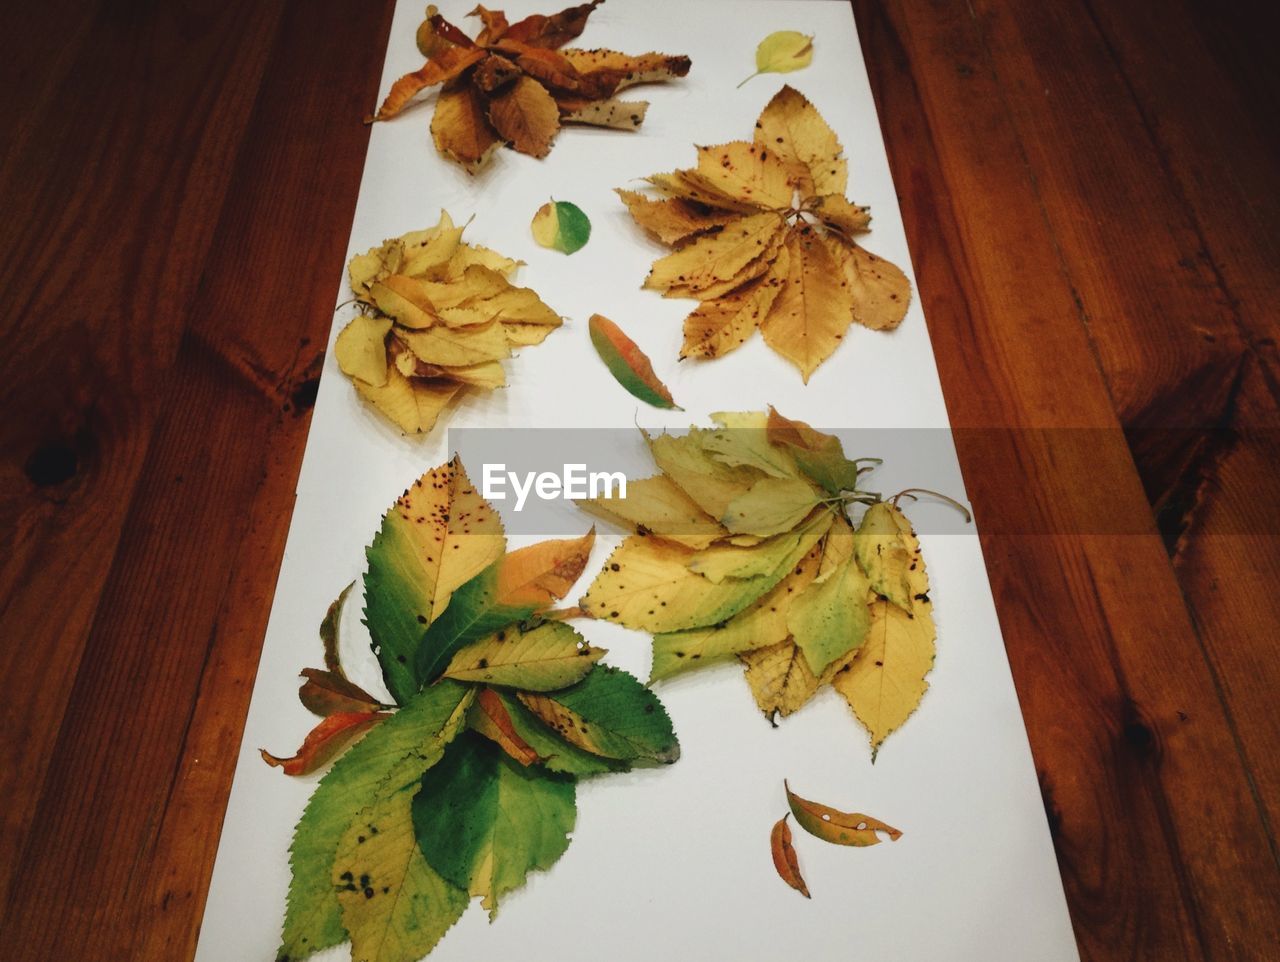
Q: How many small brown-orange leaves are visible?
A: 2